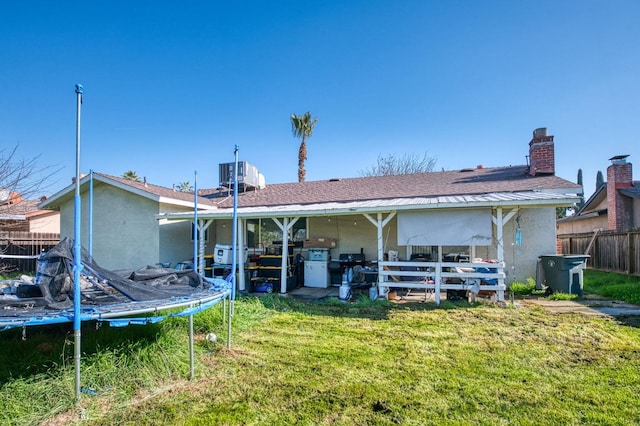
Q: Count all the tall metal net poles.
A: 4